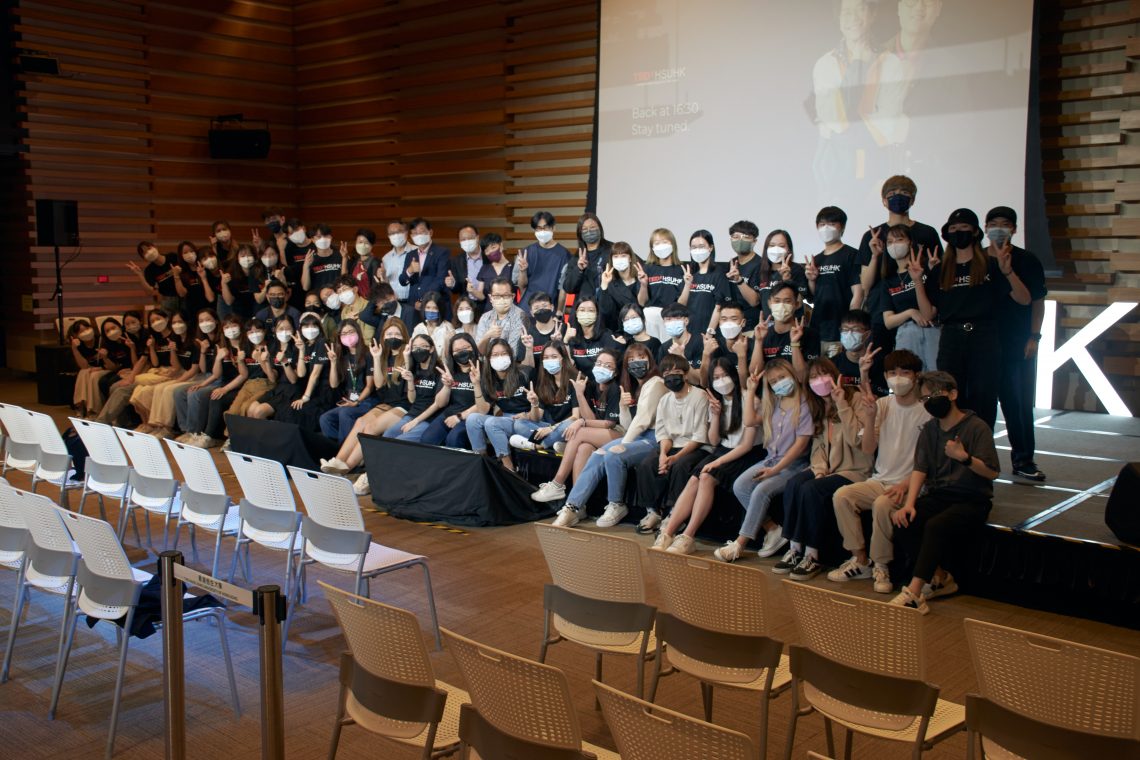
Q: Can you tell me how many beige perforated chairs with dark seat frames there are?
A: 7